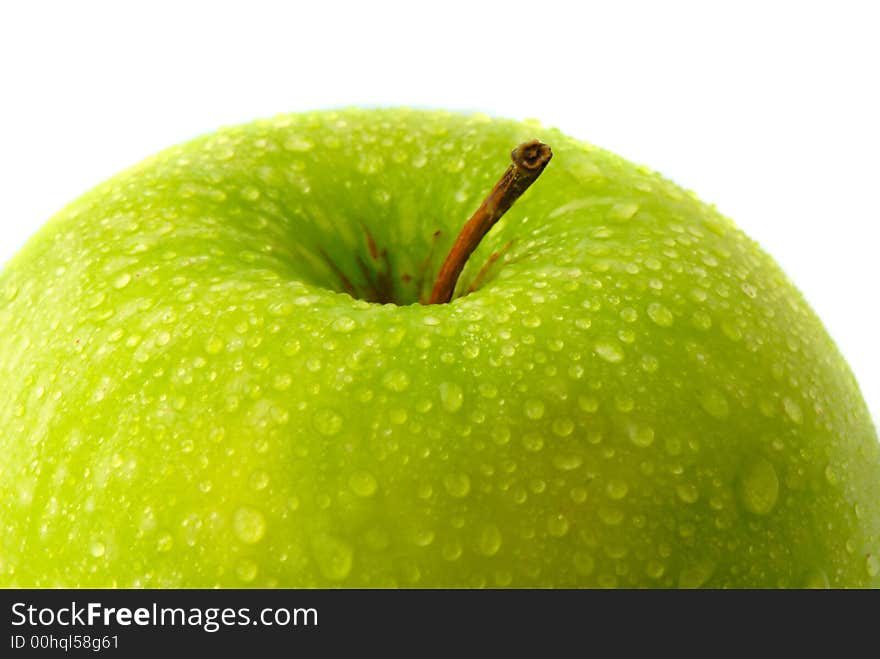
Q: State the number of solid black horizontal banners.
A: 1